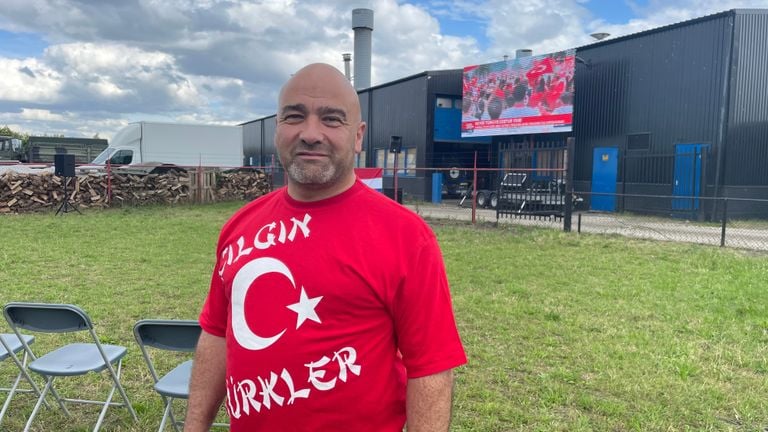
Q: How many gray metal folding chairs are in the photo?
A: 3